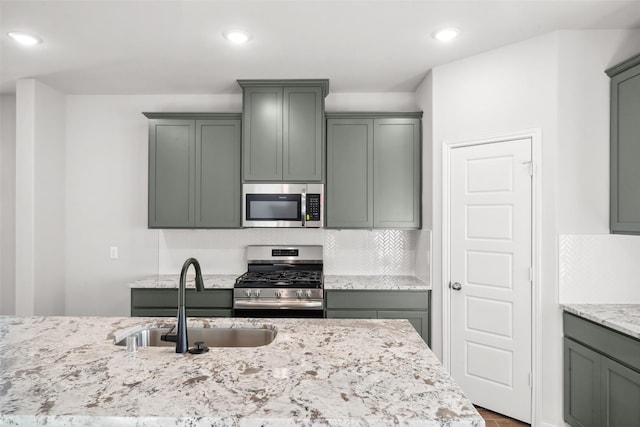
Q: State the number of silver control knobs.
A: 5